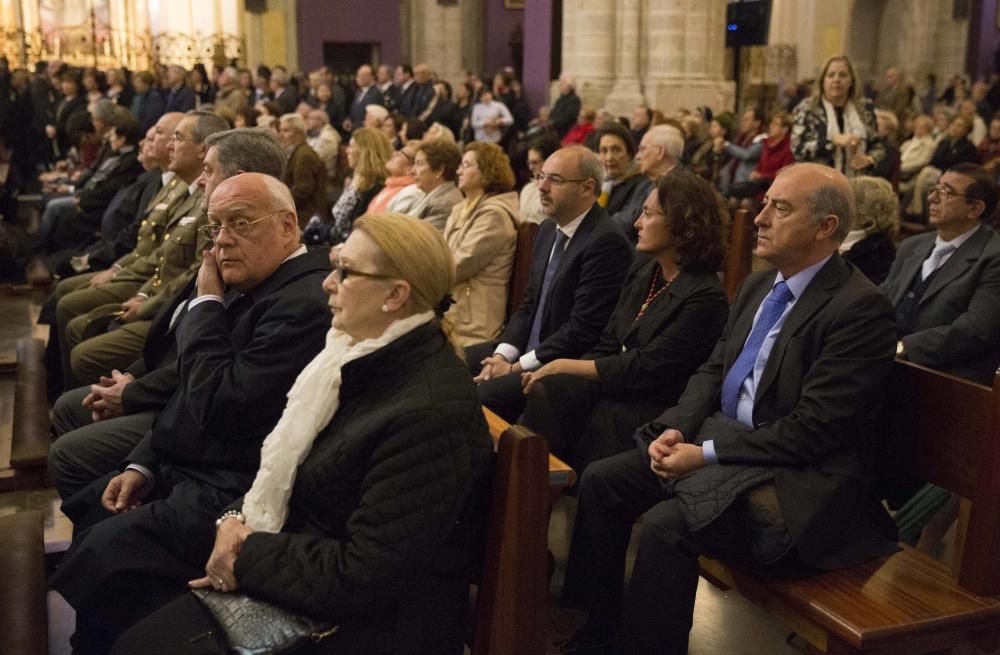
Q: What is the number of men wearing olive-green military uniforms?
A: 2